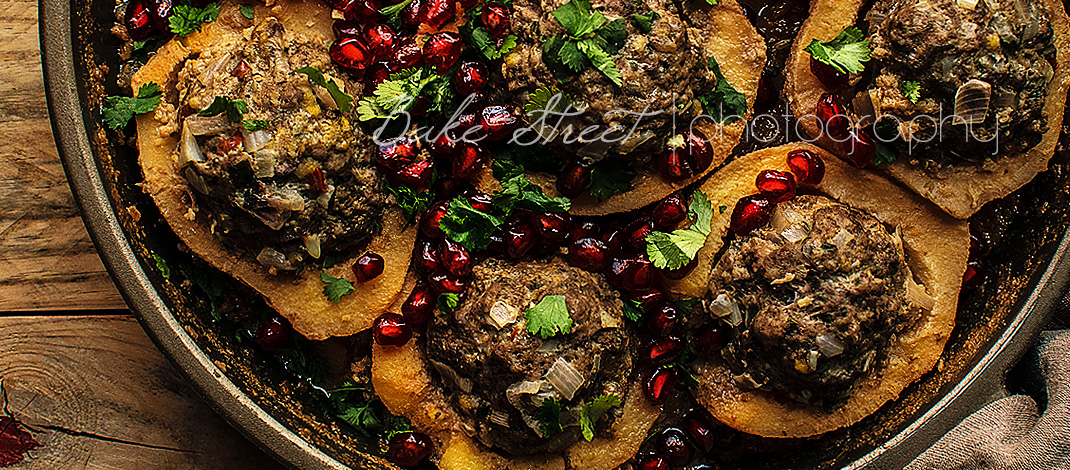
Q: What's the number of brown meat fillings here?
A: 5